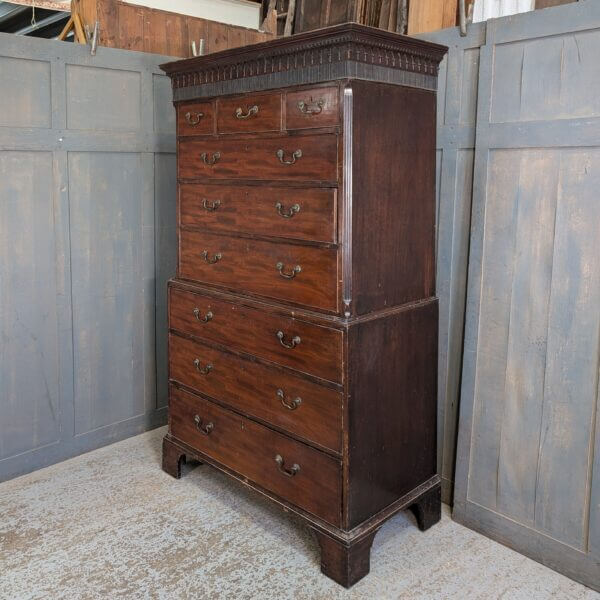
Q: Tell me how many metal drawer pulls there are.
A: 15